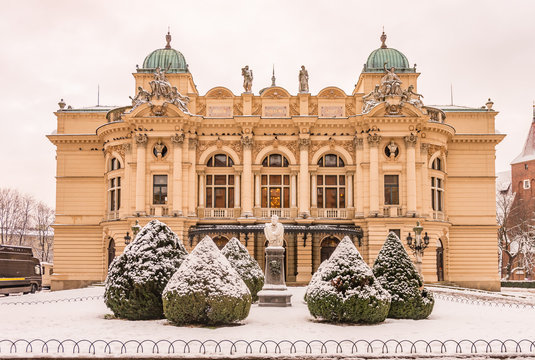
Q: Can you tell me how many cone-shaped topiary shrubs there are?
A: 5